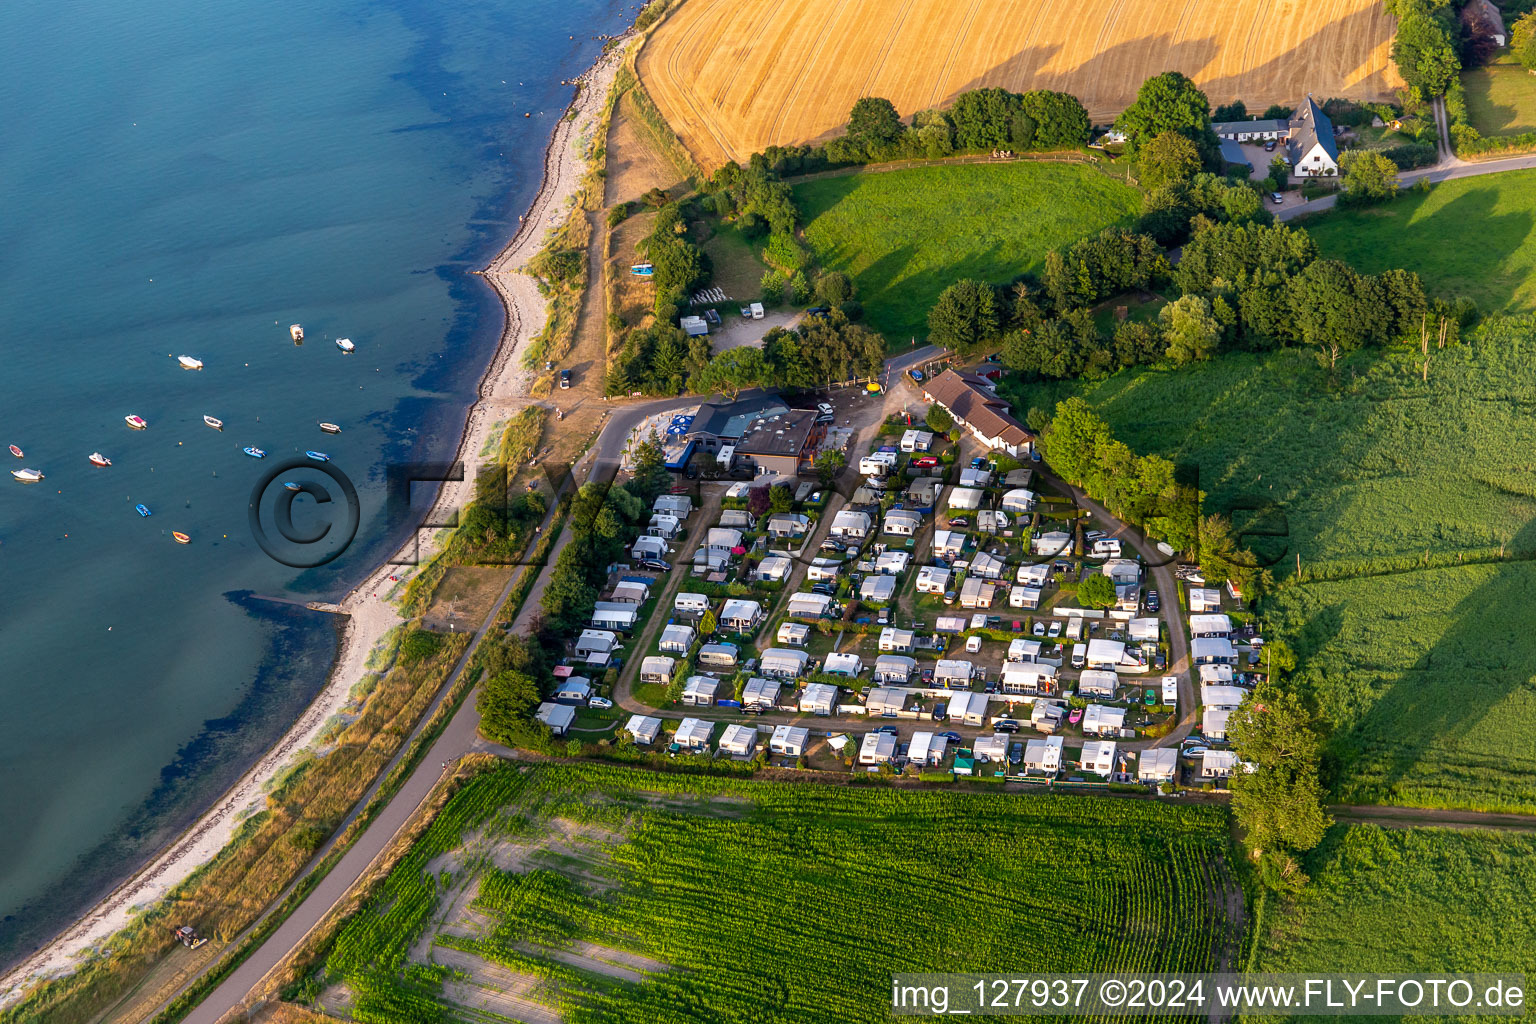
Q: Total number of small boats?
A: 14